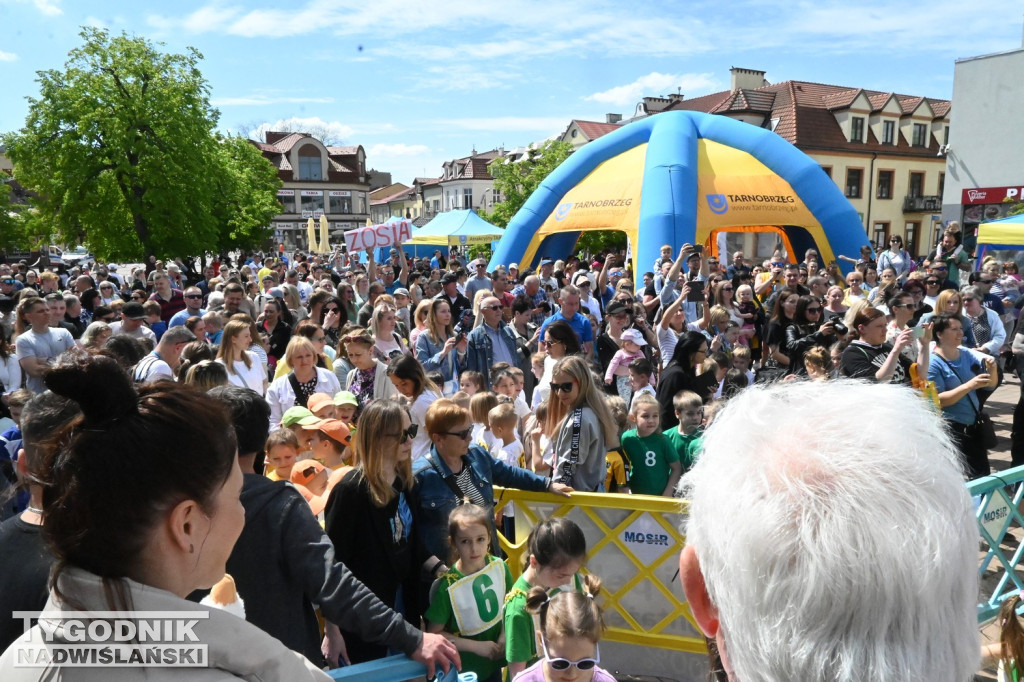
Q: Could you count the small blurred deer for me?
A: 0